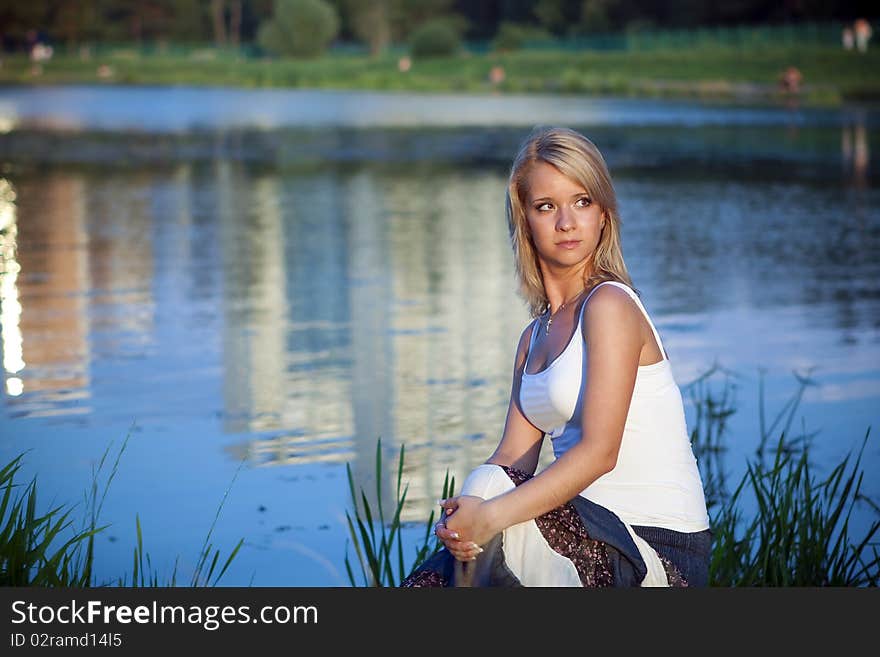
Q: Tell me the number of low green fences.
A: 1